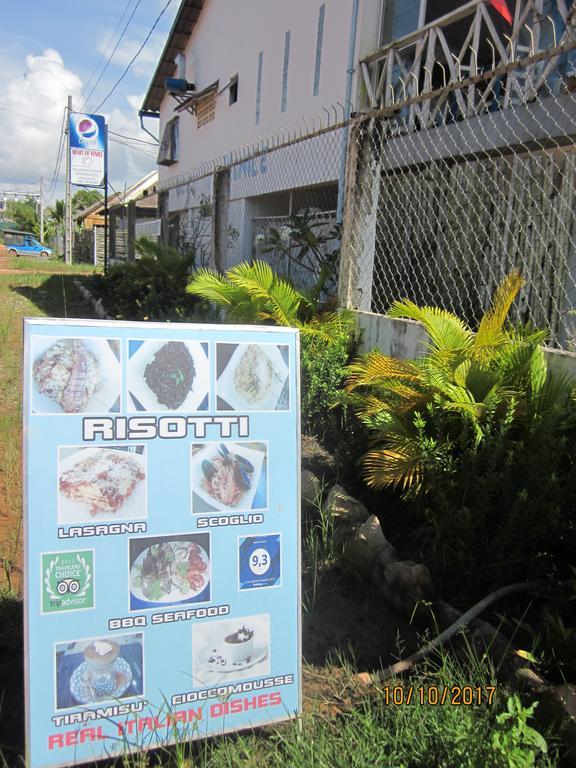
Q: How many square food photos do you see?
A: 8